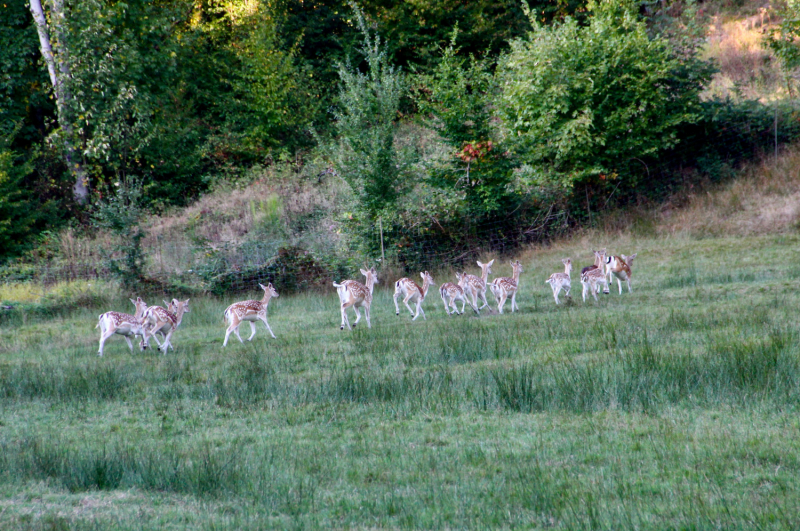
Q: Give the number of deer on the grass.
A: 13